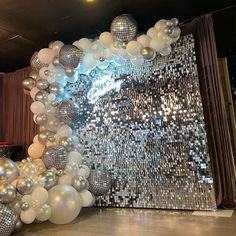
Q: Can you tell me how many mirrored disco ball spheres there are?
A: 7